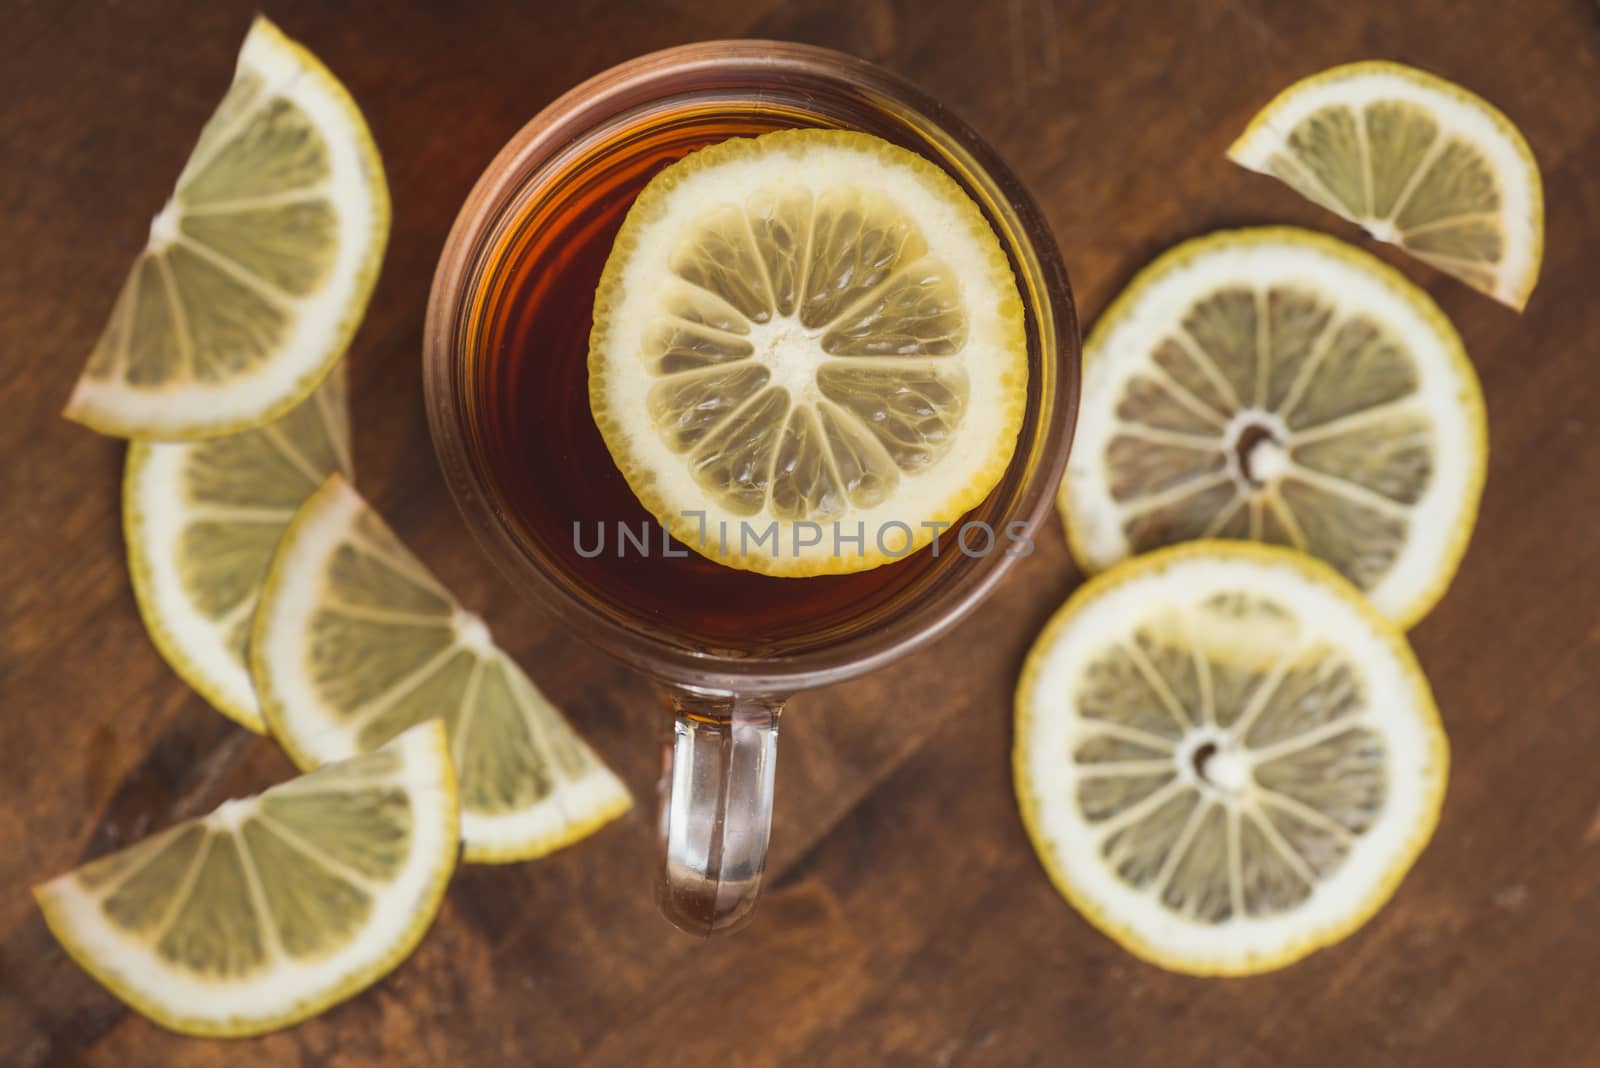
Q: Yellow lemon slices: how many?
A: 8